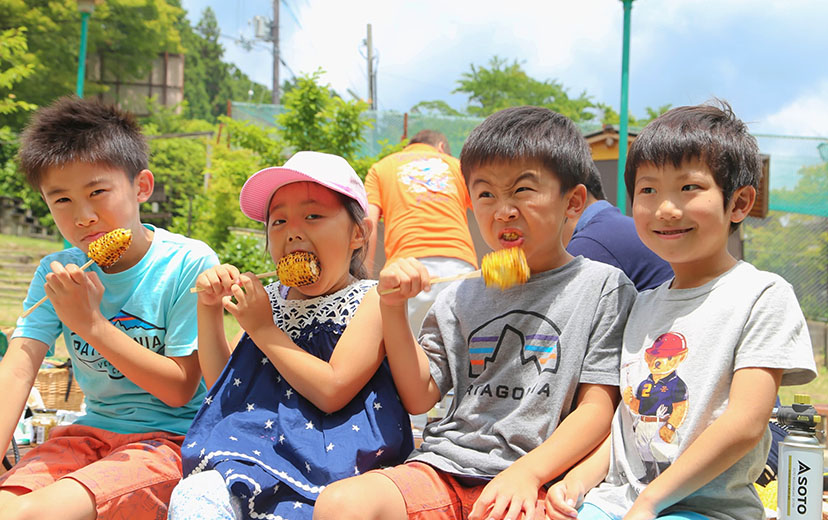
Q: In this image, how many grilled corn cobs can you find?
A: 3